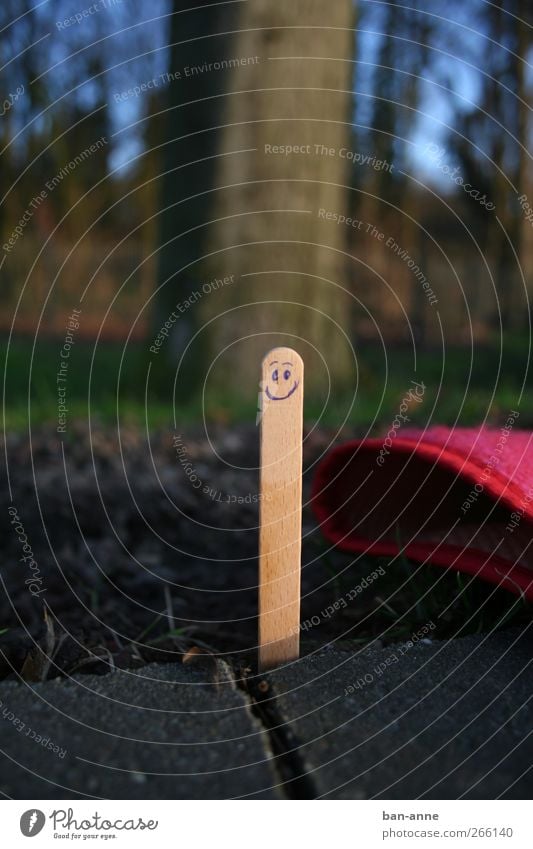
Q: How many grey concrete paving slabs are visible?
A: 2